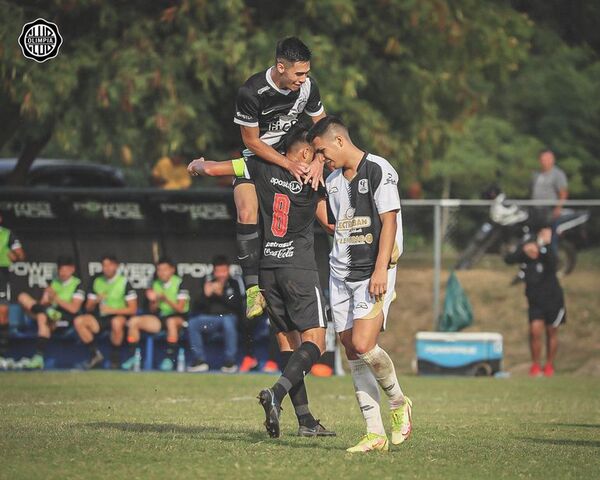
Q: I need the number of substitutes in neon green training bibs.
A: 4